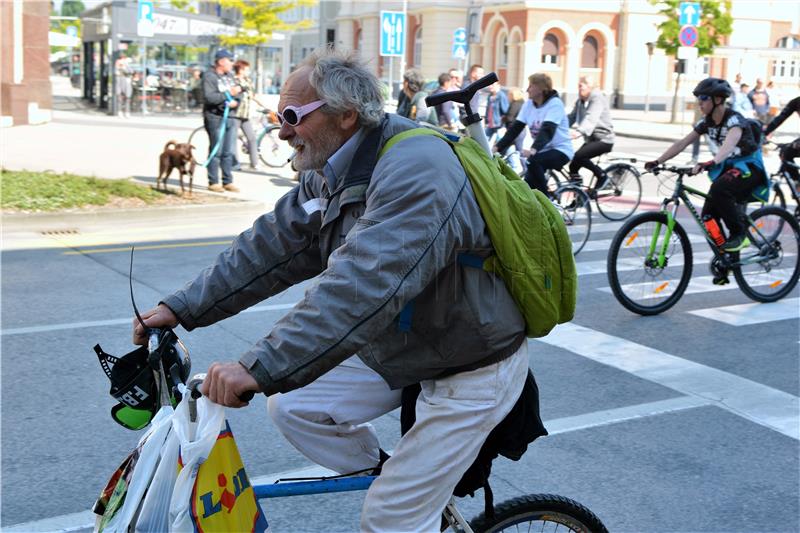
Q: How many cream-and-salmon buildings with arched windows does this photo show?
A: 1